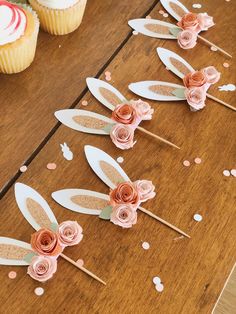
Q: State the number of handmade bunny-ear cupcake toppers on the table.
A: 5